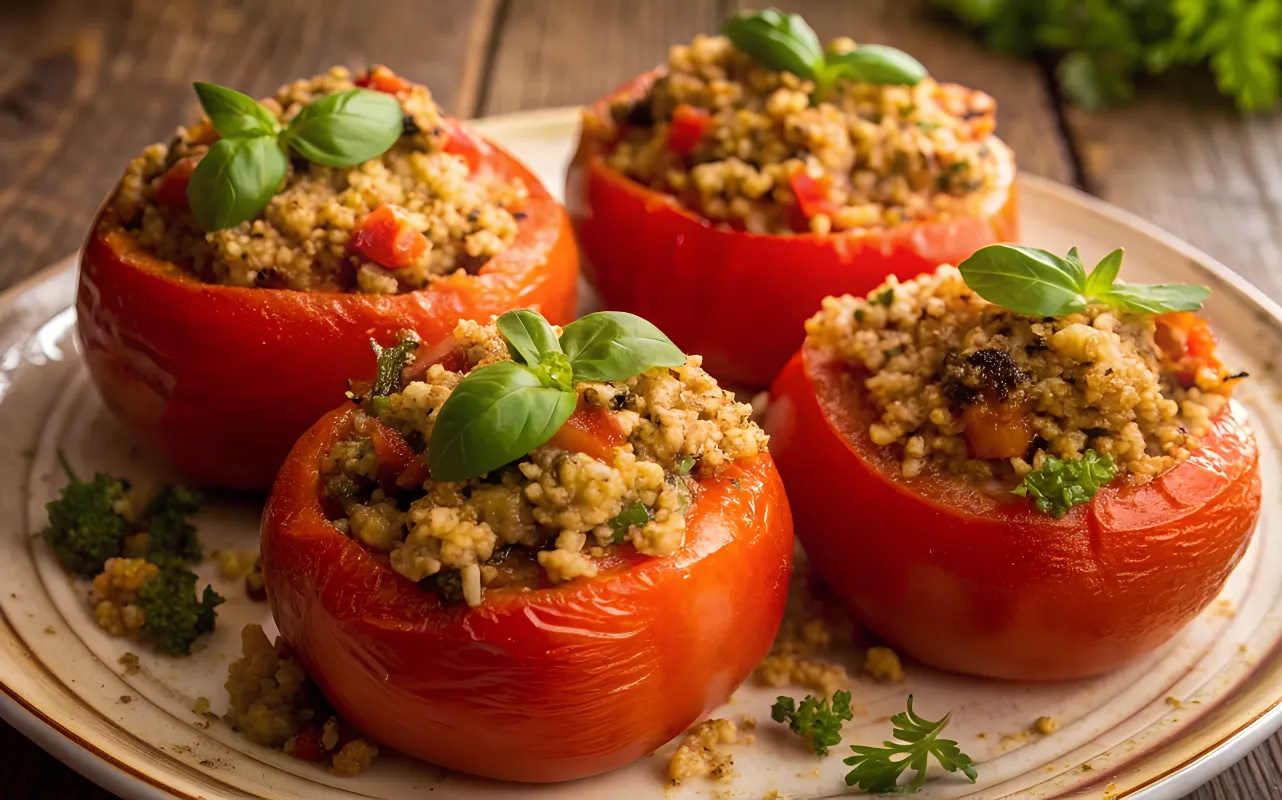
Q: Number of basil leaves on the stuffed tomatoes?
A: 12